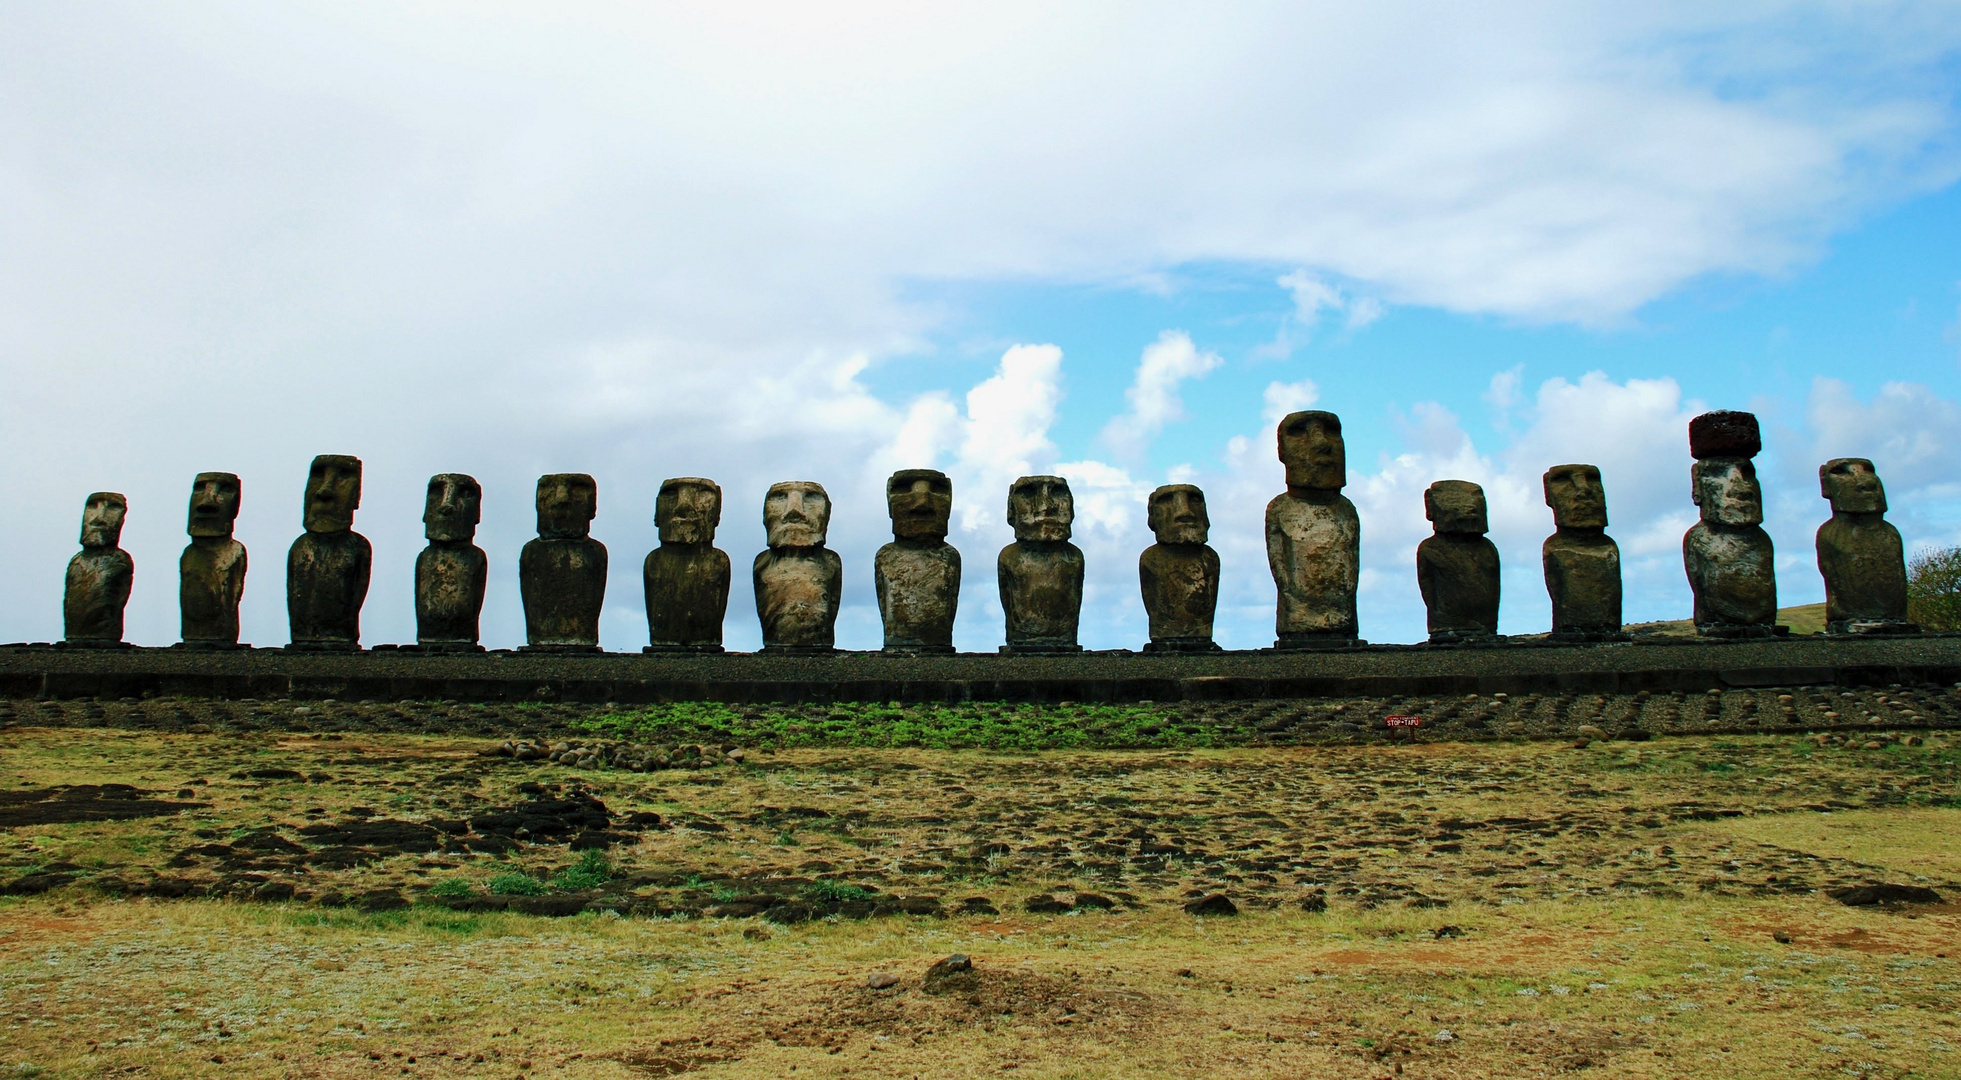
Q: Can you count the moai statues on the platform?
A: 15